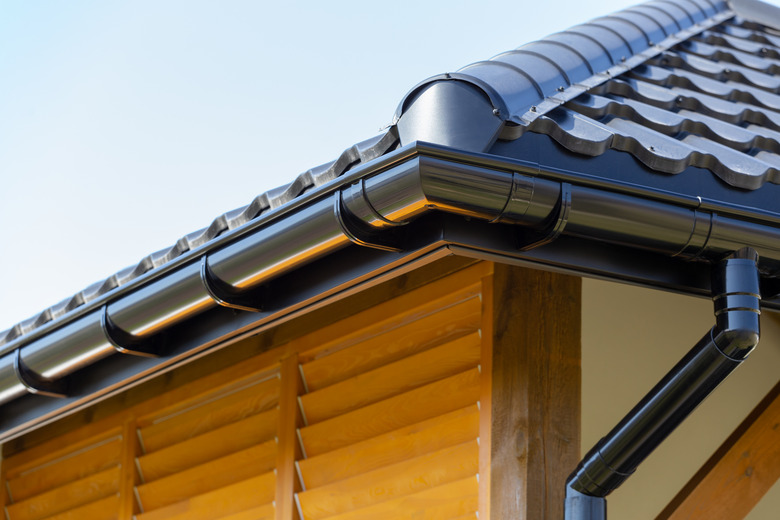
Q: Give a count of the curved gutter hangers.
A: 5